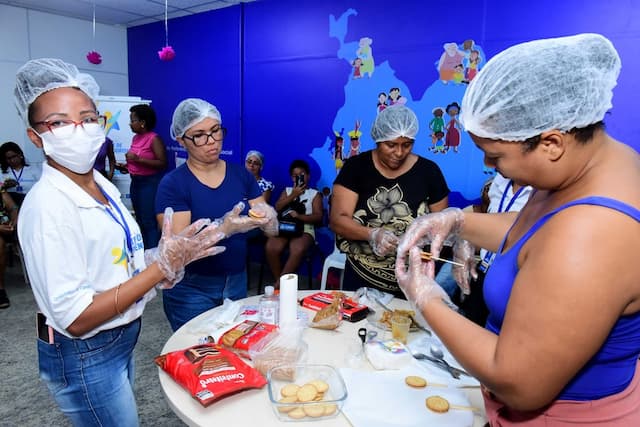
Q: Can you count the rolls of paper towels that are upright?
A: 1